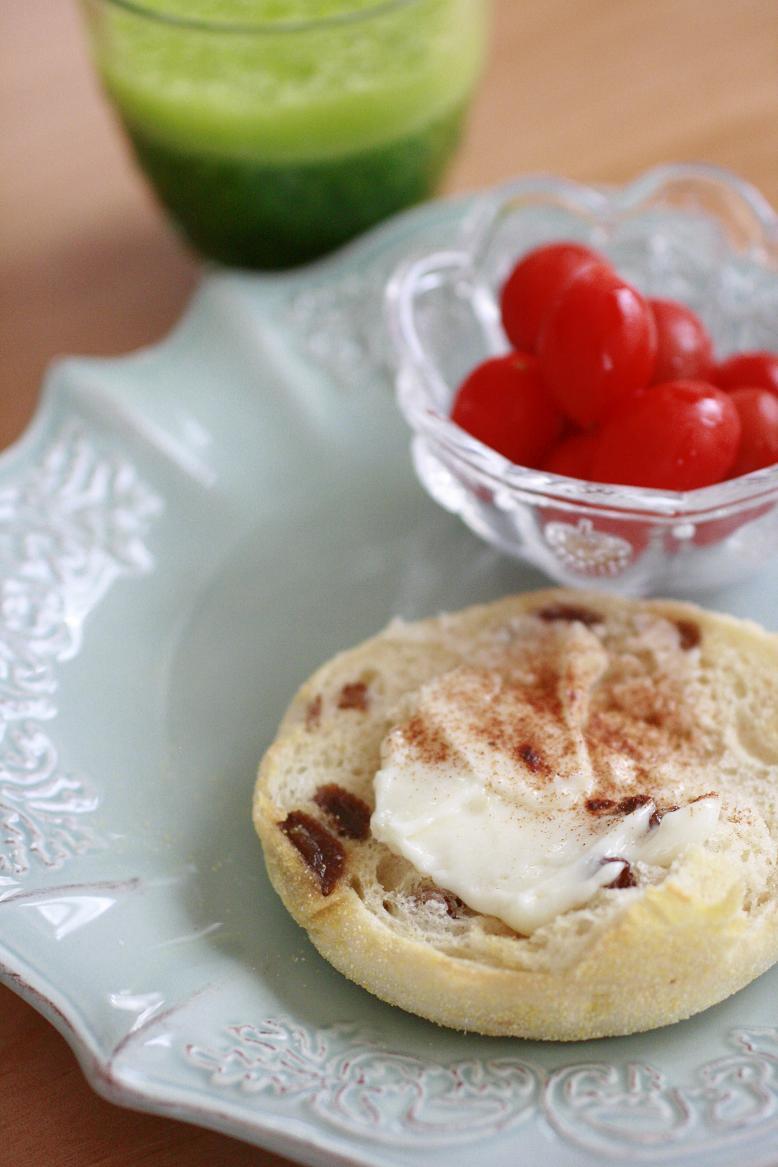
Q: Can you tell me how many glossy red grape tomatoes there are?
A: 8